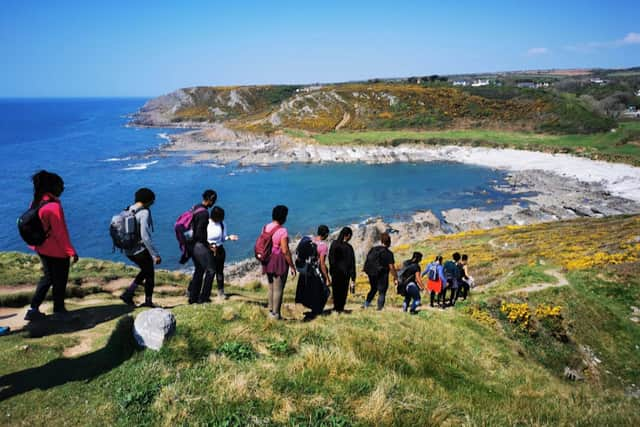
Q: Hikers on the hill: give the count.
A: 12